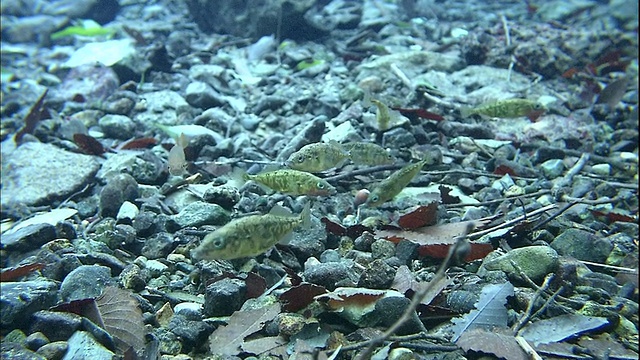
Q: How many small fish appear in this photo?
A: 8